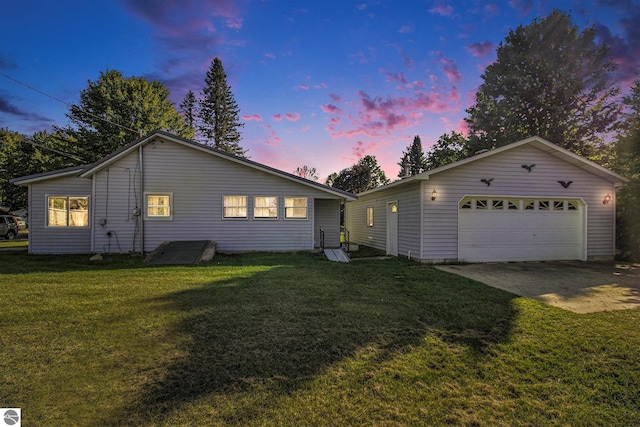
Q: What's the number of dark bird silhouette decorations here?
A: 3